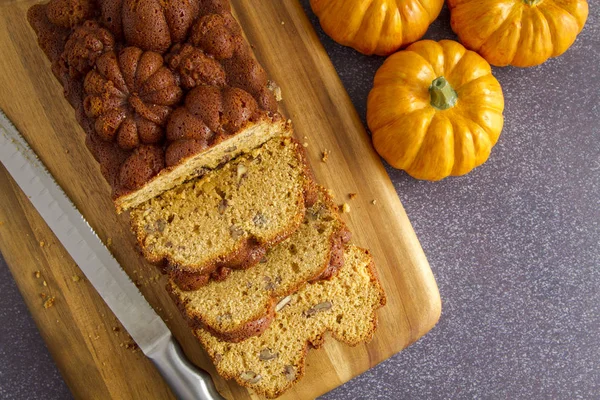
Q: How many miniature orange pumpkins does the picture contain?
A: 3